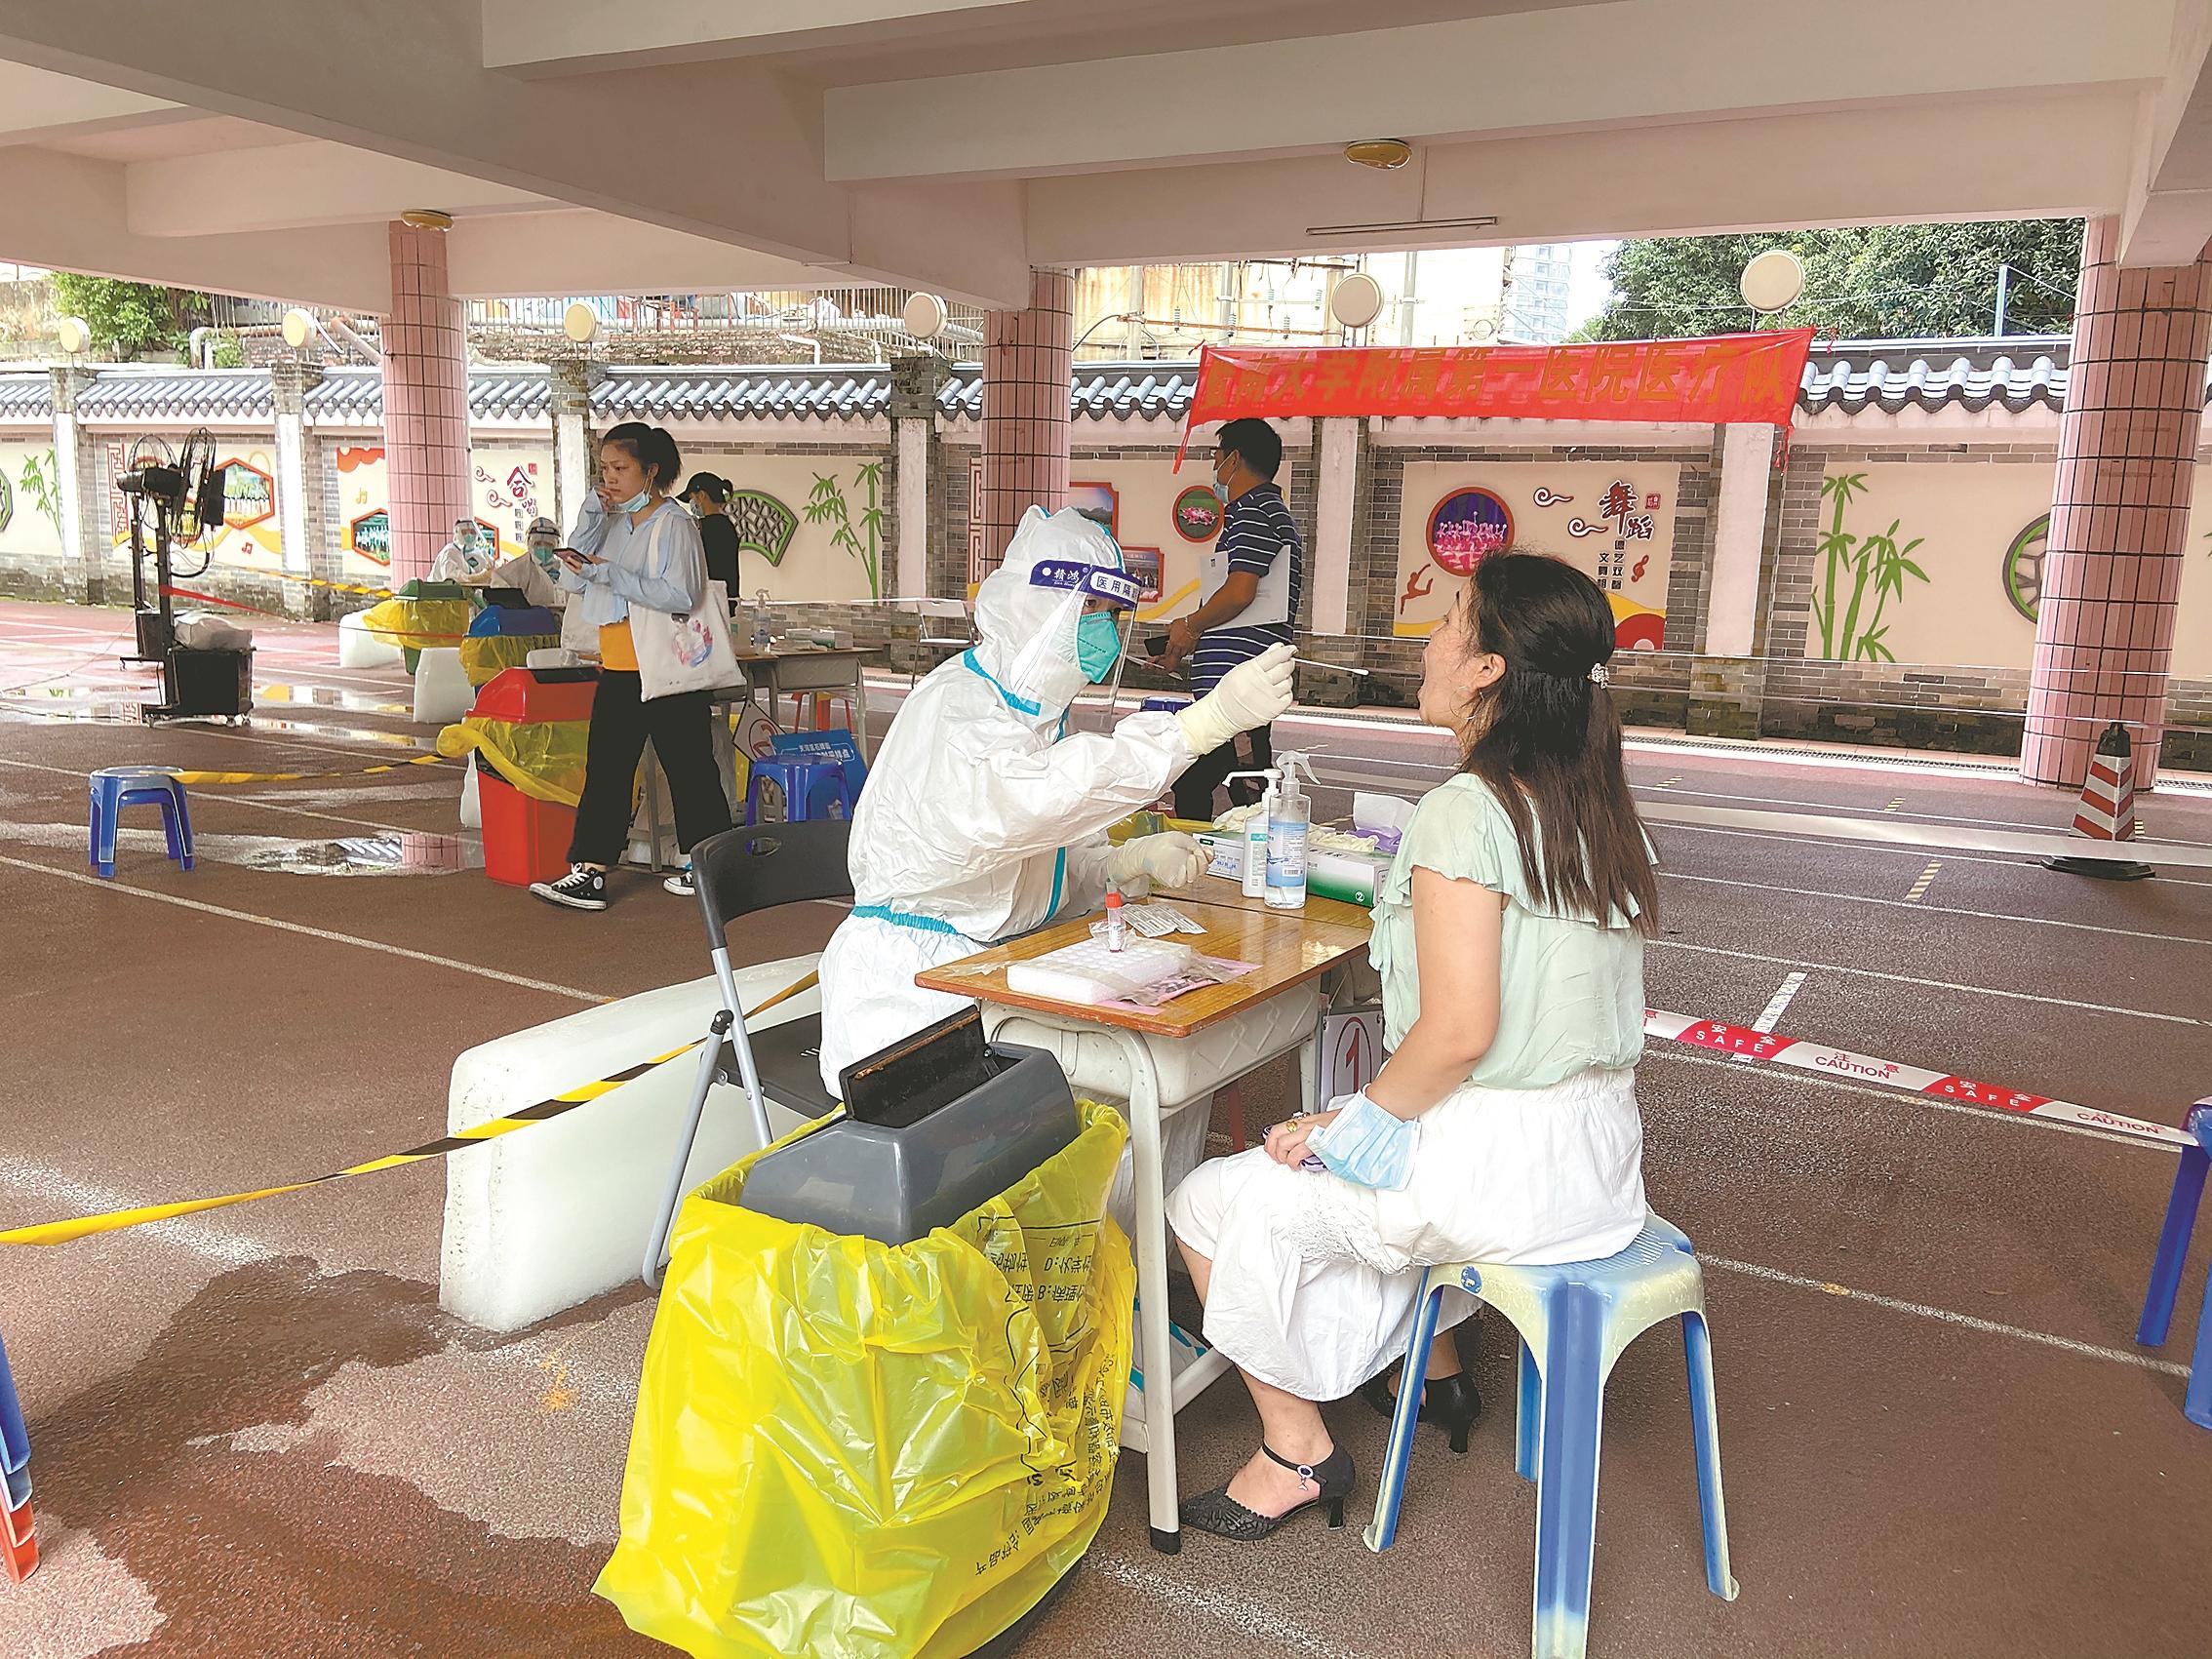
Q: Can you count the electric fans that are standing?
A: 2